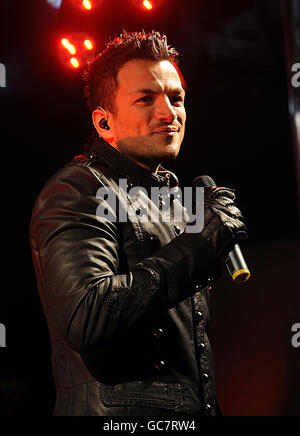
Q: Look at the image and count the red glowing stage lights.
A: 6